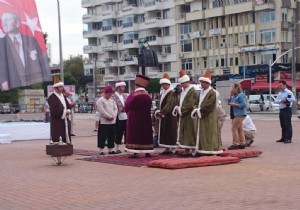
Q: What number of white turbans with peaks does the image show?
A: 4